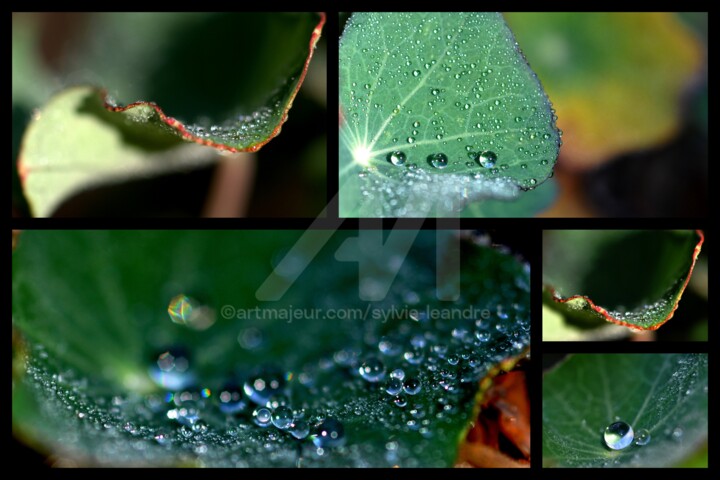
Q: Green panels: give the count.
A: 5